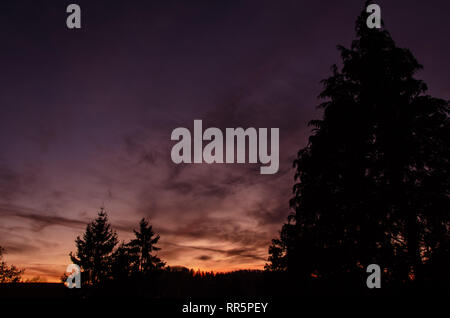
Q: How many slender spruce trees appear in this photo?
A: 2